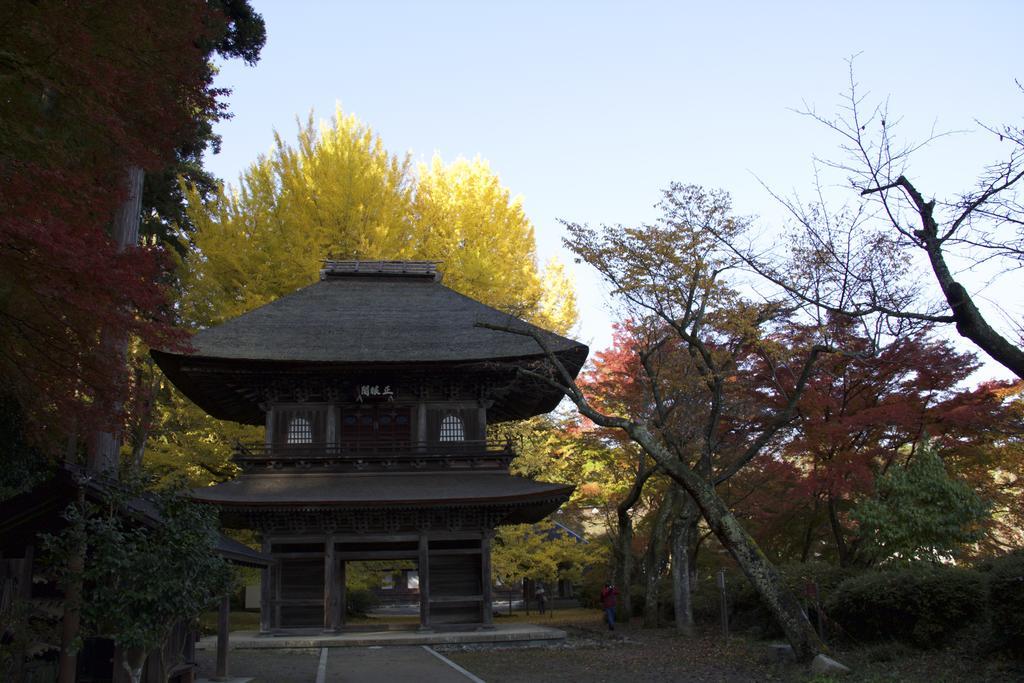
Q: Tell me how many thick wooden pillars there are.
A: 4